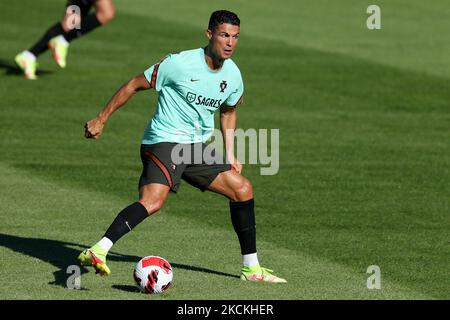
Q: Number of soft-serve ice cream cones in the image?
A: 0